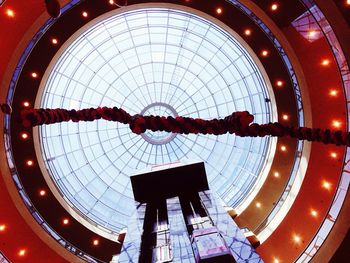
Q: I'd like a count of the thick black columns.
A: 2